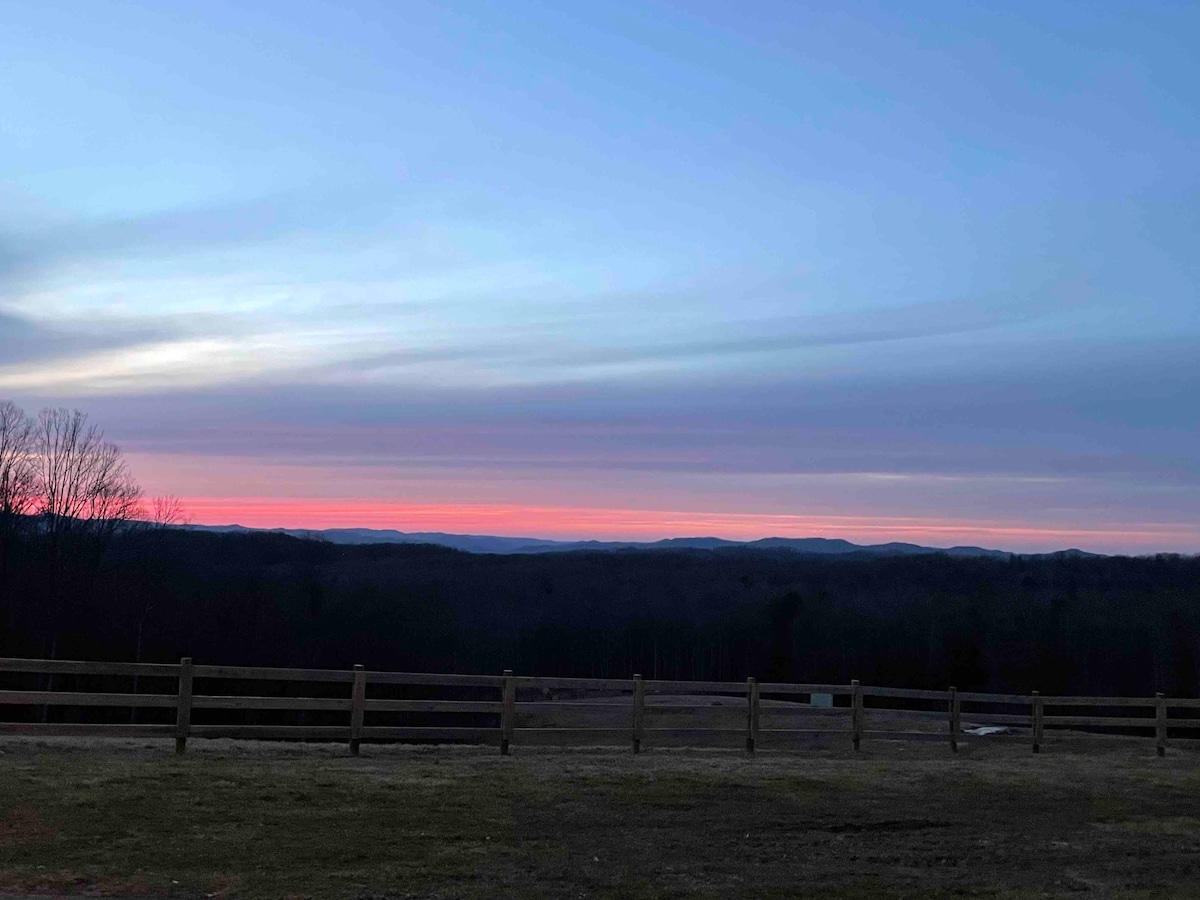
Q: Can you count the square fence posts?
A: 9